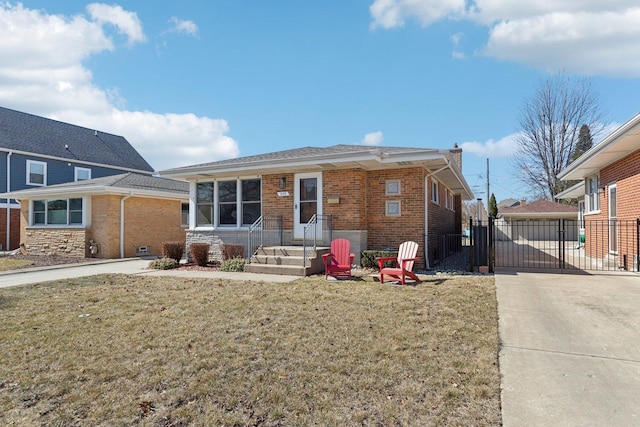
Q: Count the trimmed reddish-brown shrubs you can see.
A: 3